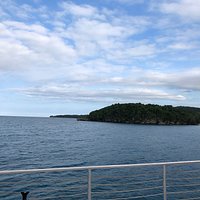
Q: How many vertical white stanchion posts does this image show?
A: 2